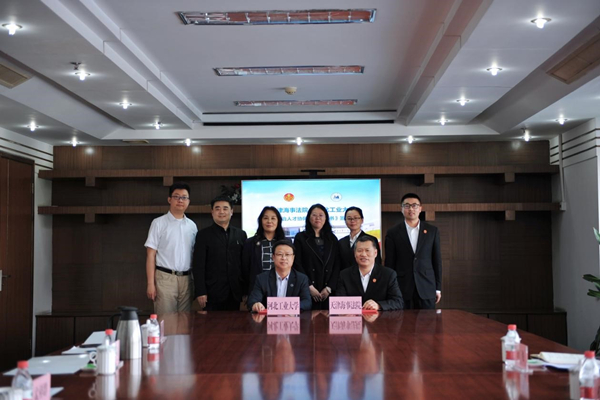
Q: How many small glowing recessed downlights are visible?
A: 15